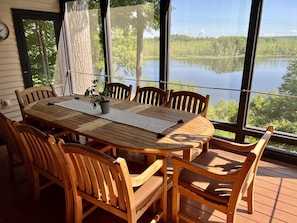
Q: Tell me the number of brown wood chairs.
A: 8